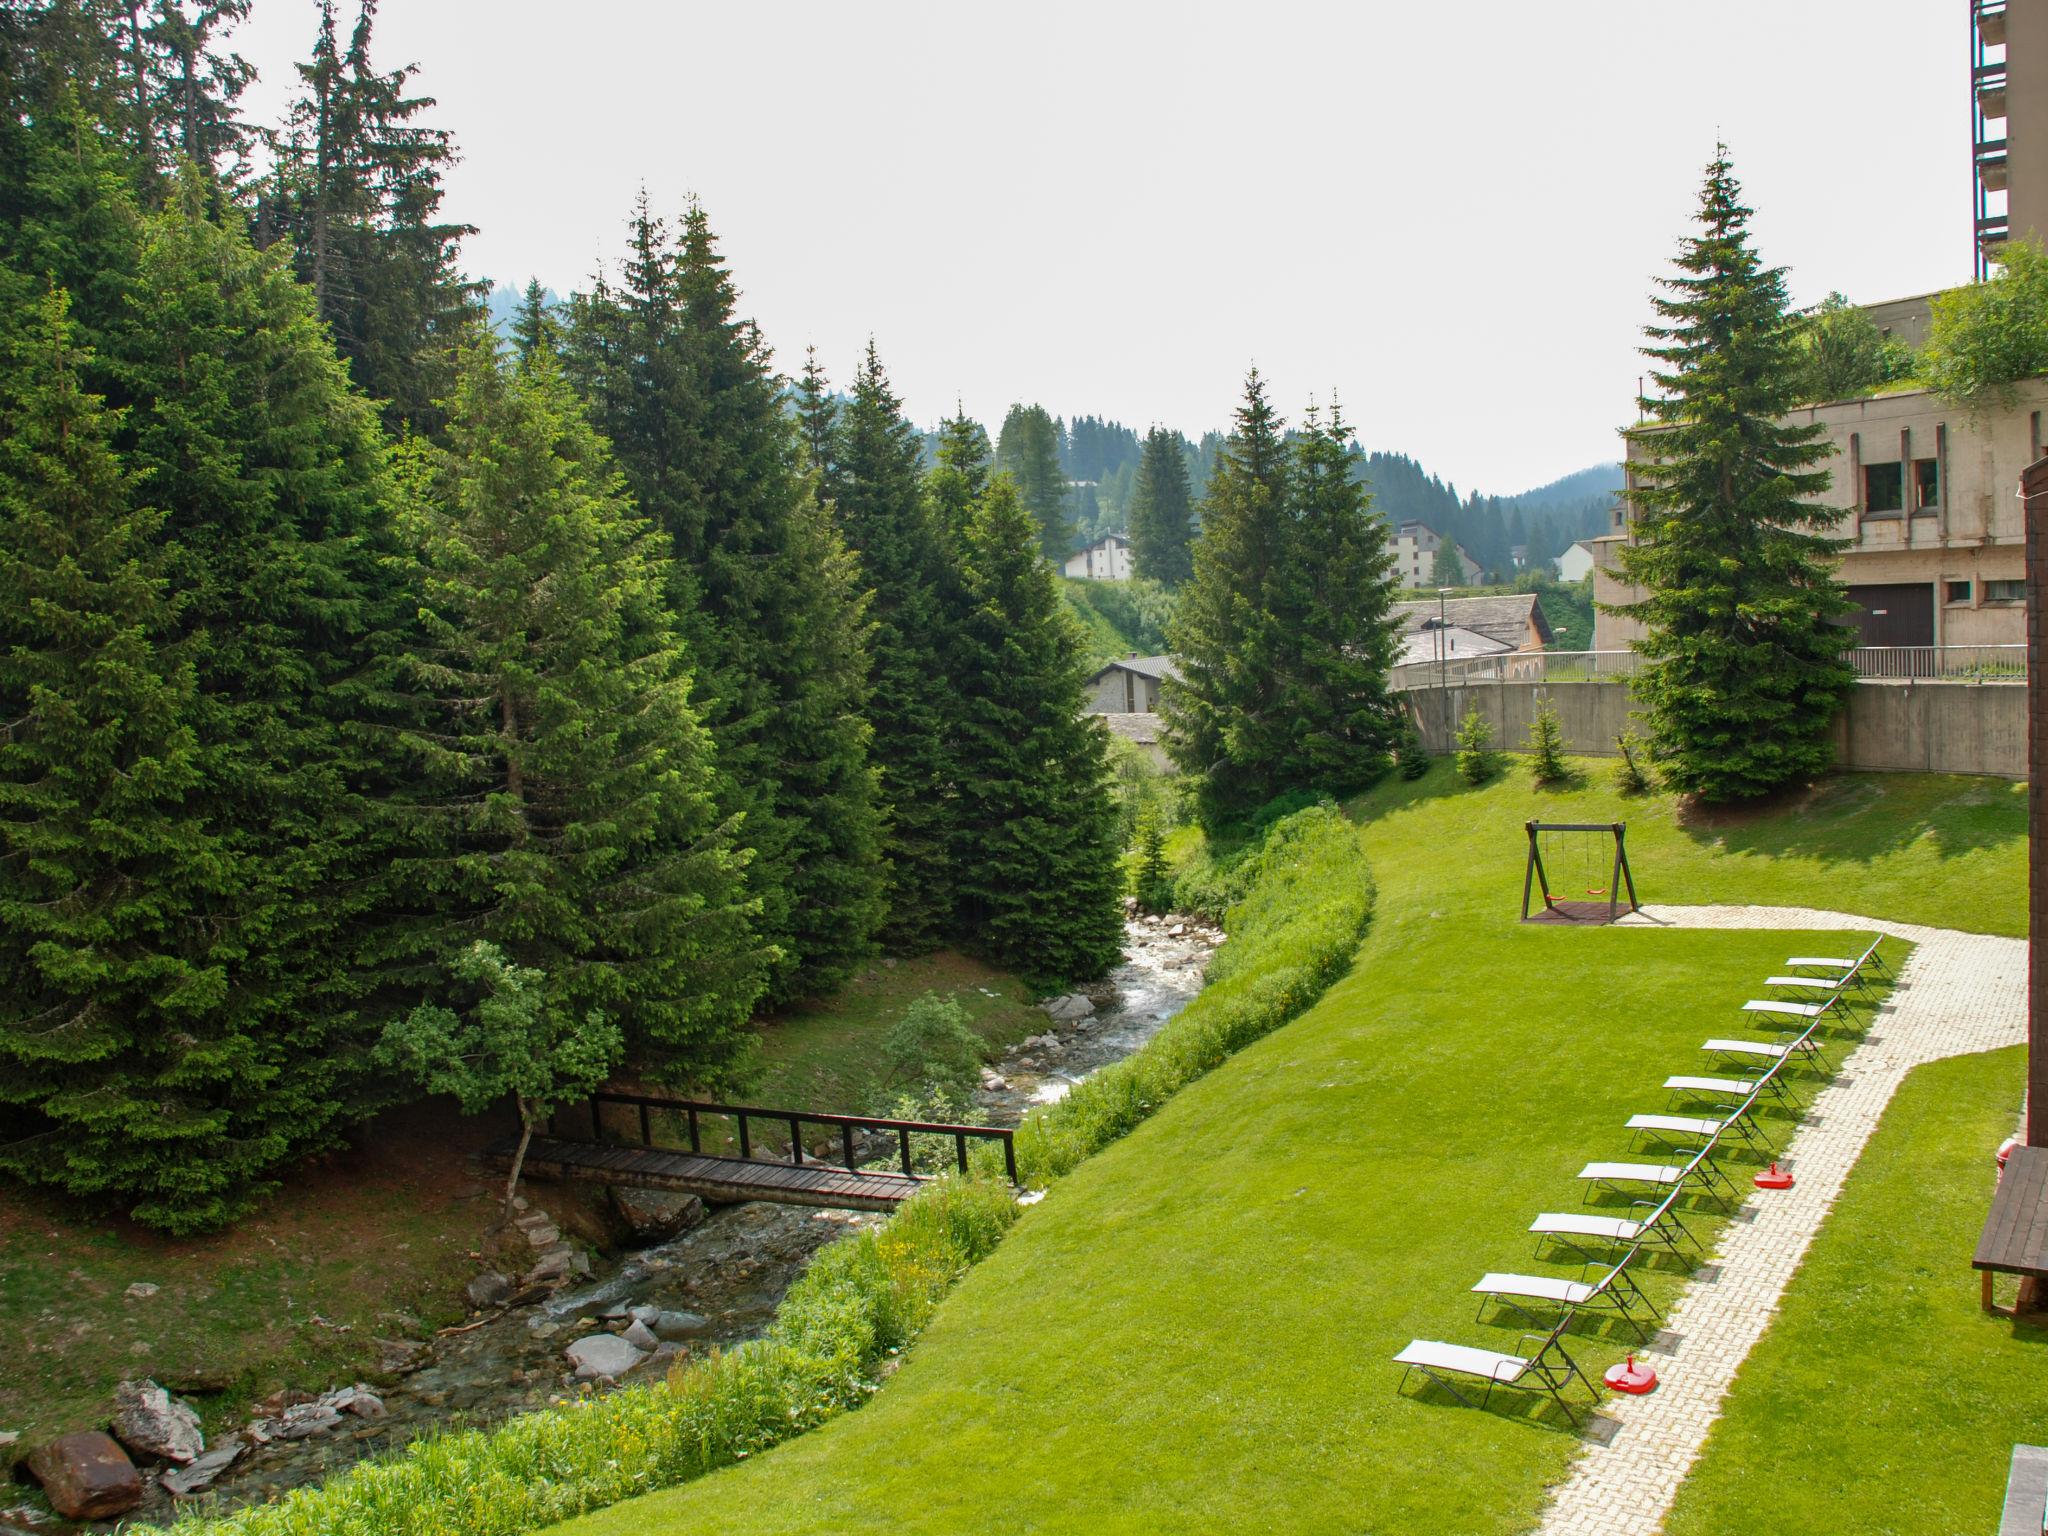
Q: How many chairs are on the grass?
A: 10